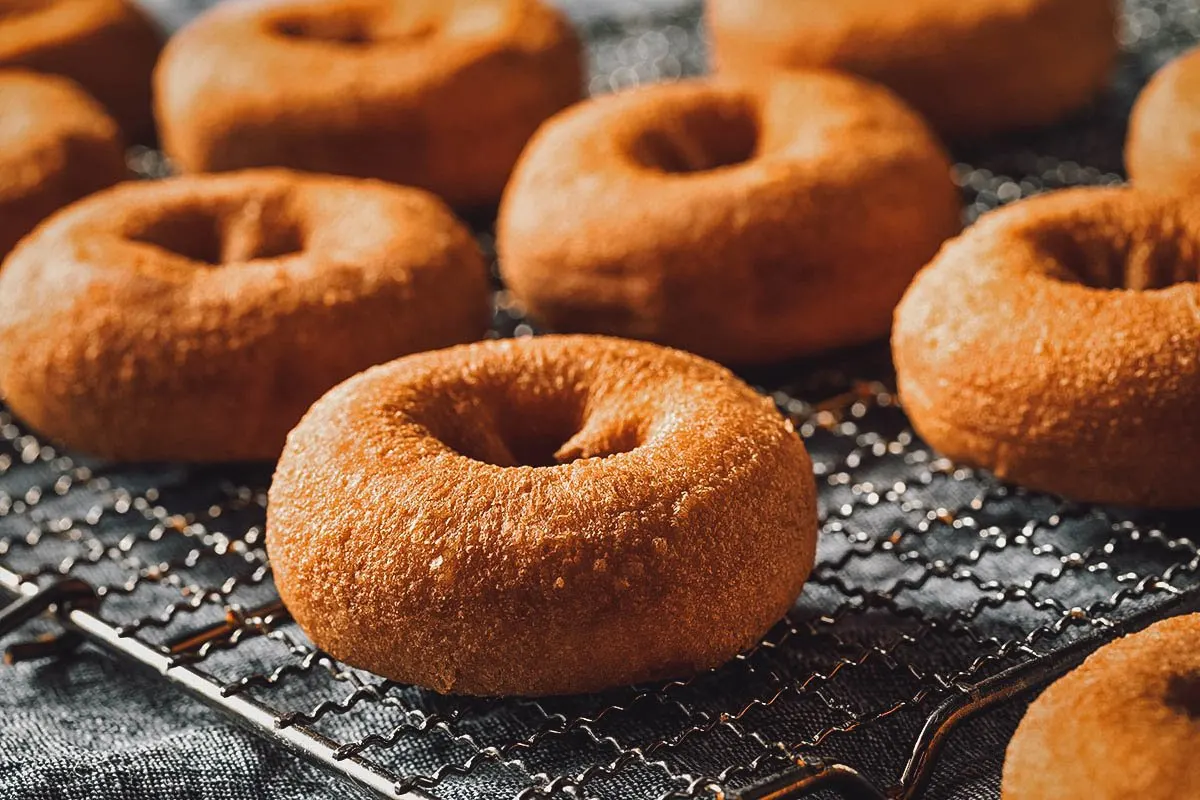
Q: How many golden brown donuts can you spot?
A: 10